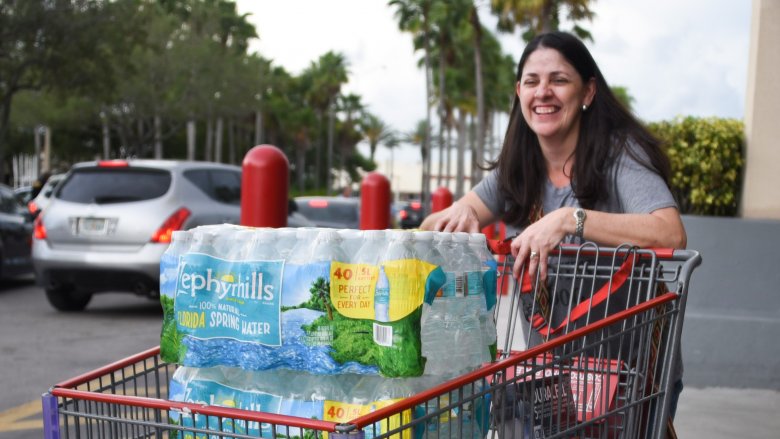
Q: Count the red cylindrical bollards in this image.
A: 3